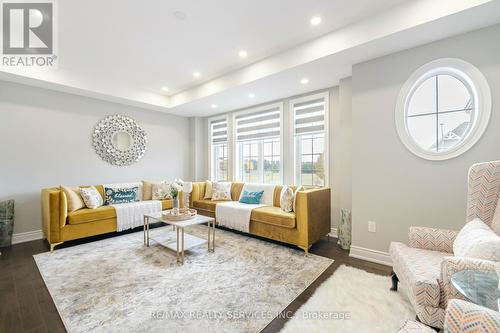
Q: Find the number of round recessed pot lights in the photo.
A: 7